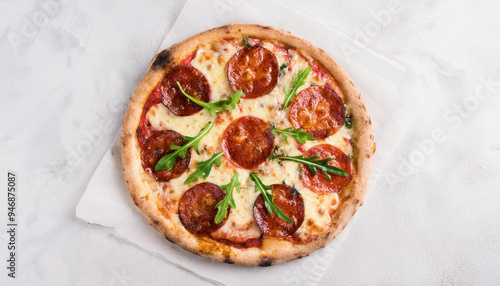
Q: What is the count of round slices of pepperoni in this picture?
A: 8